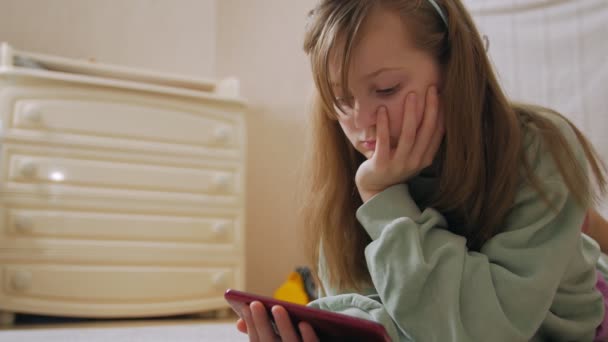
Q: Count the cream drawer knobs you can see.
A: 8